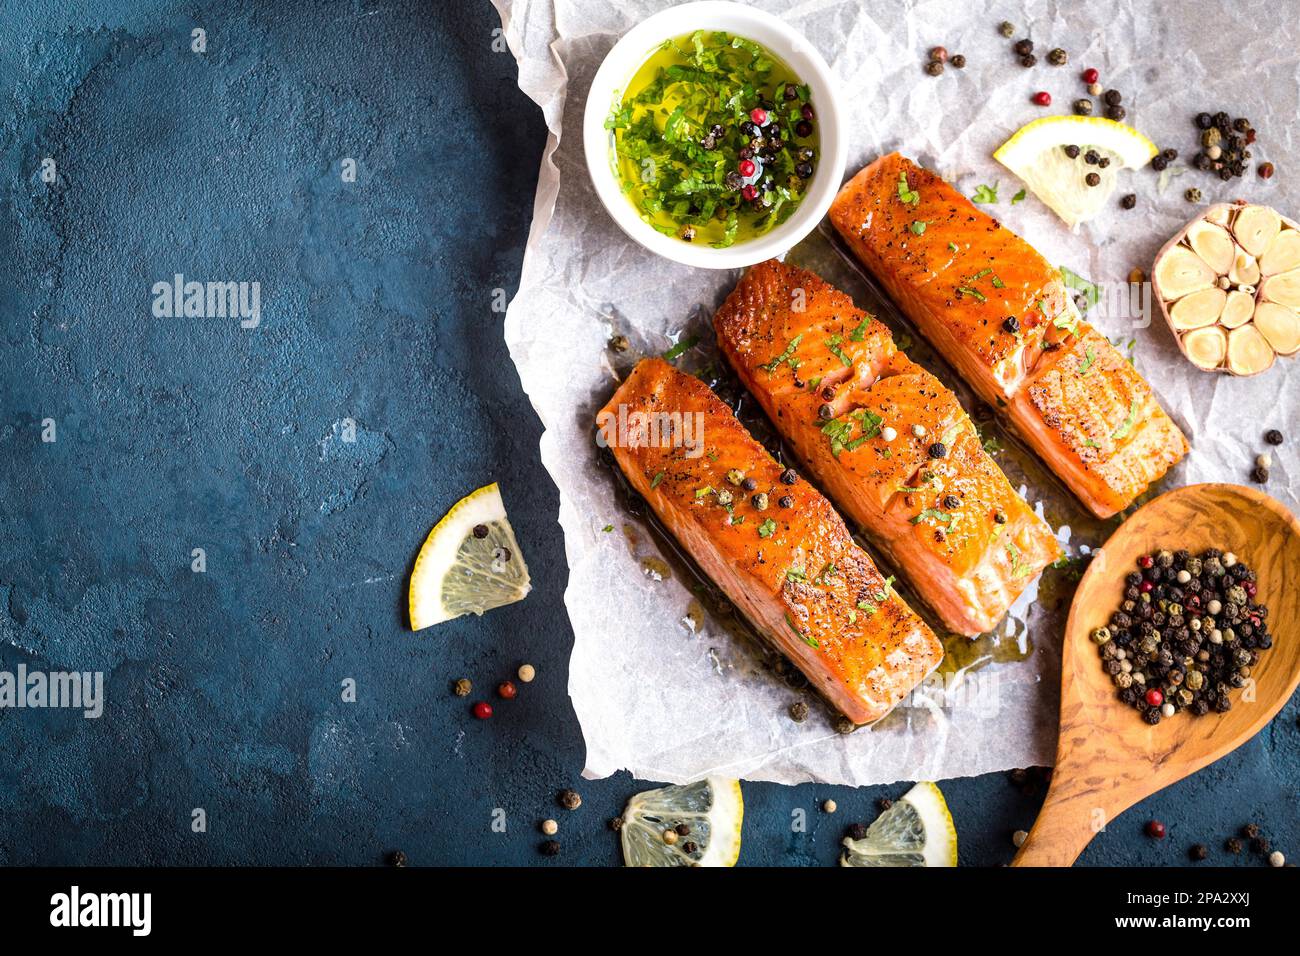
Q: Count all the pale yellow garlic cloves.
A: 12